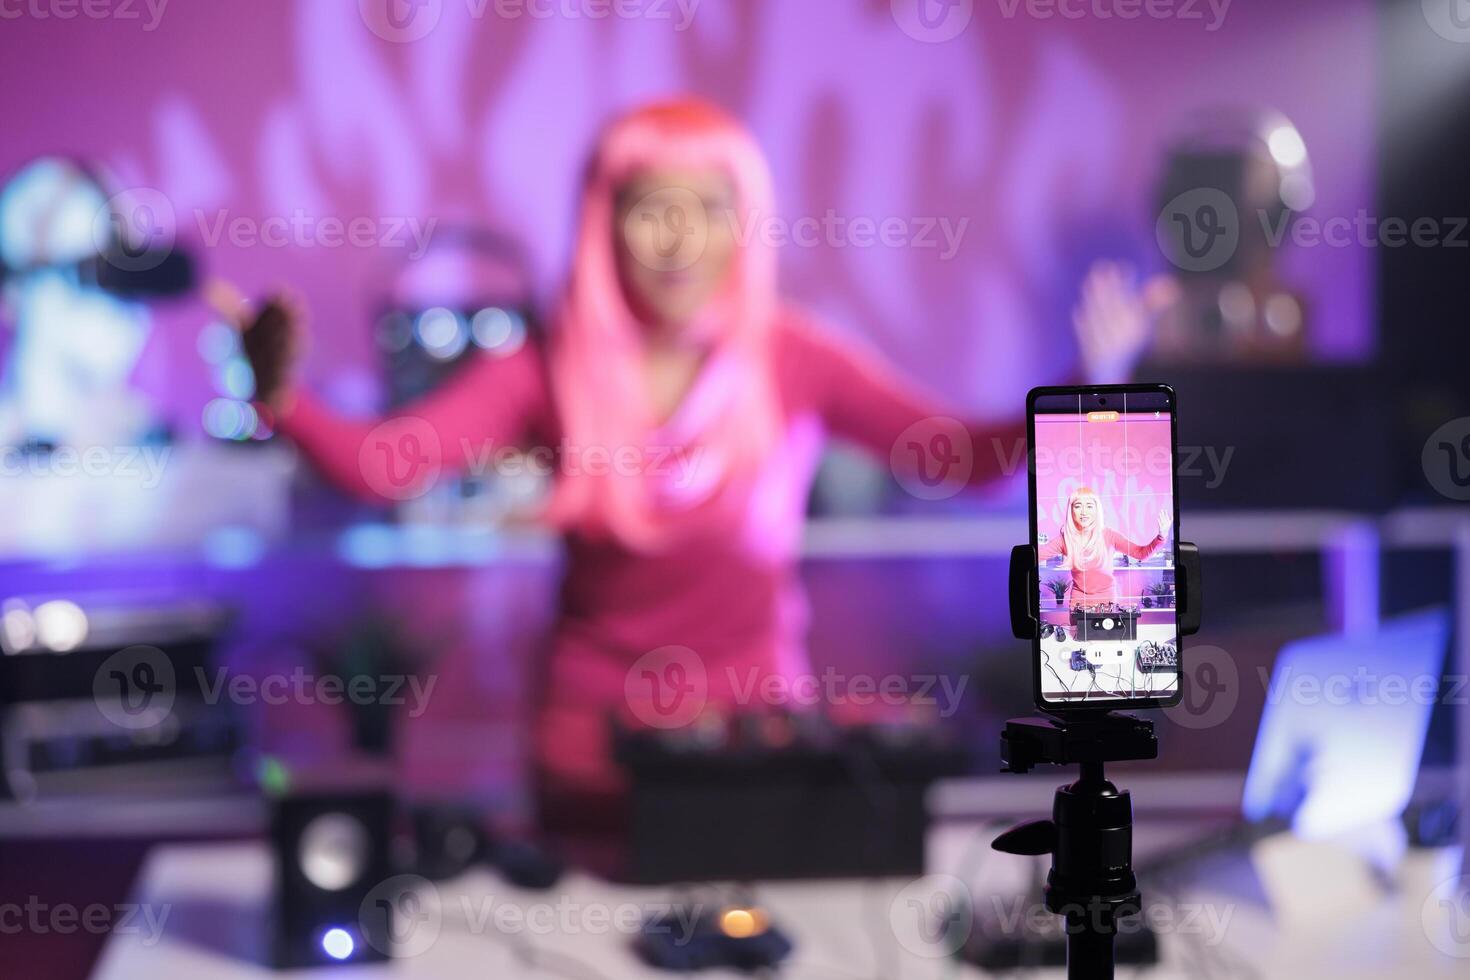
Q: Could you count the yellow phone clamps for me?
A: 0